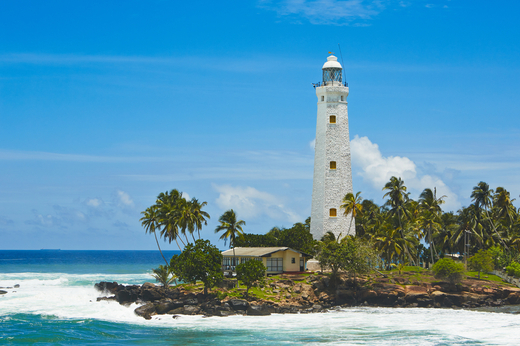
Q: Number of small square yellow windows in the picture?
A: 3